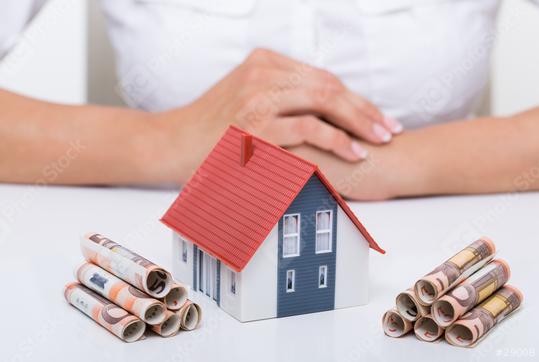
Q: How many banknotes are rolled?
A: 12